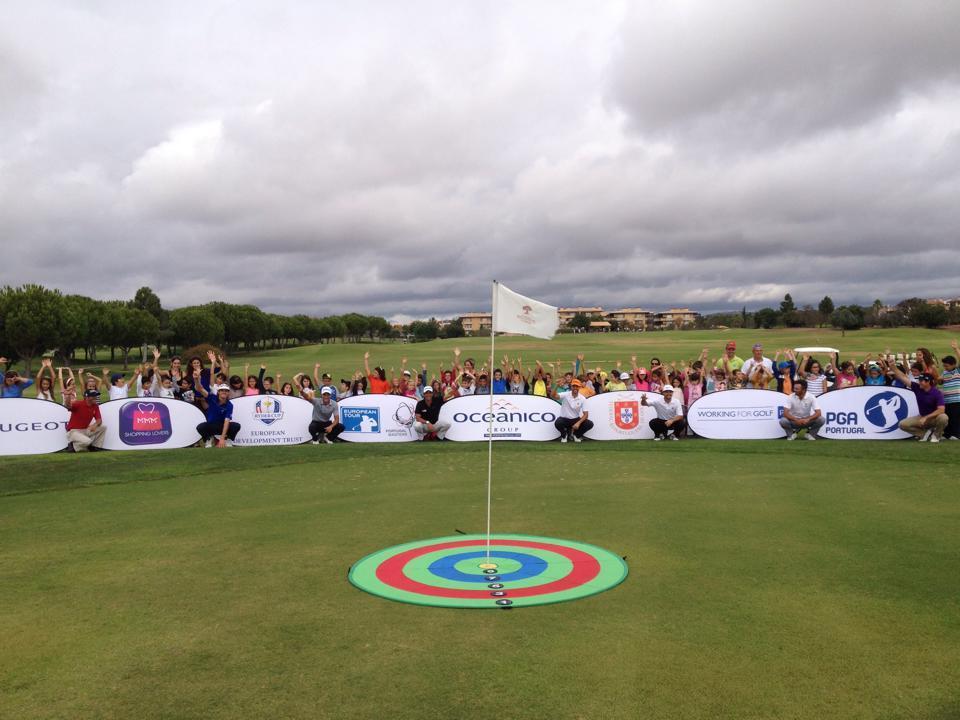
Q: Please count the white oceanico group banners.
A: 1